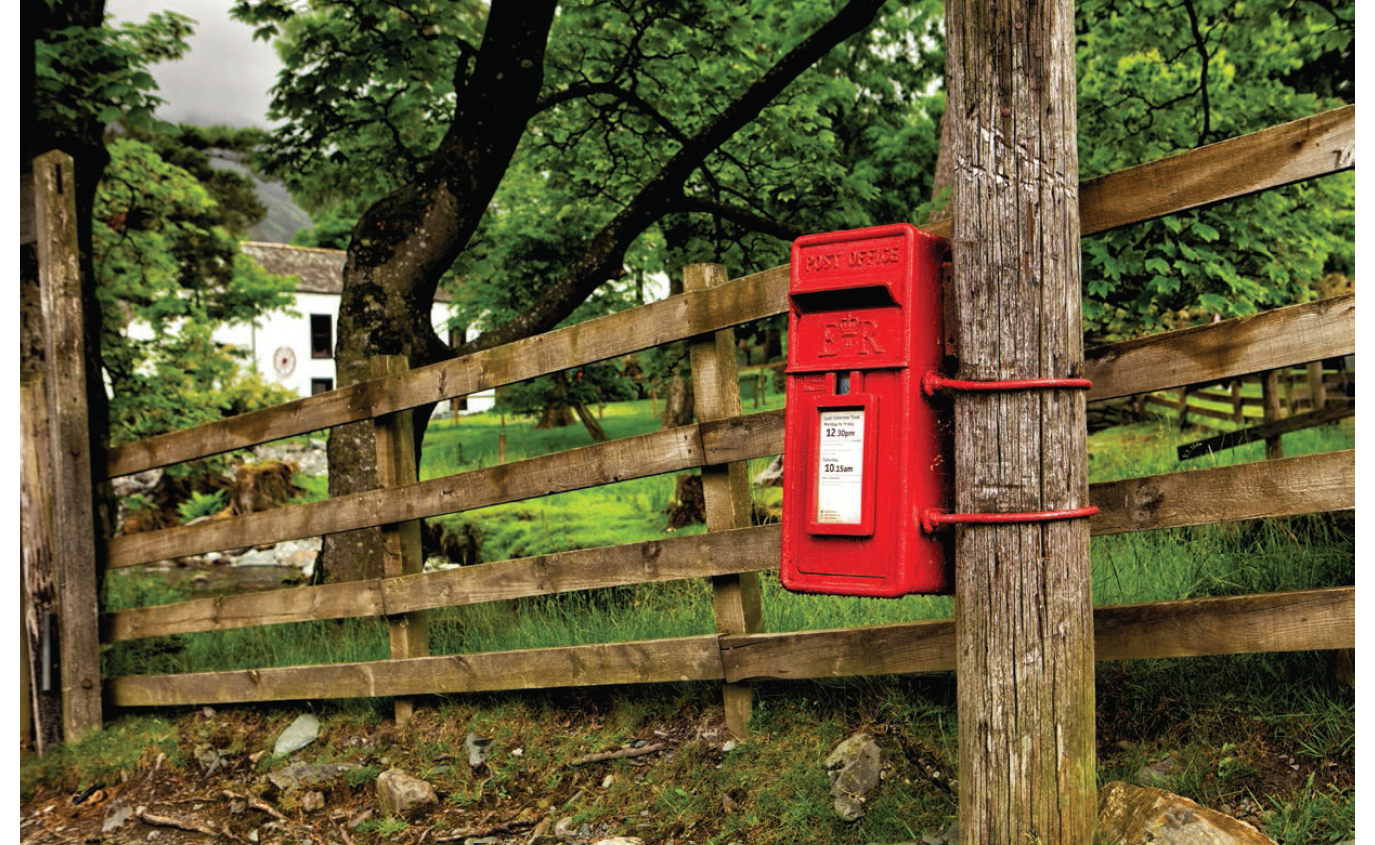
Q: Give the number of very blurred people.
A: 0